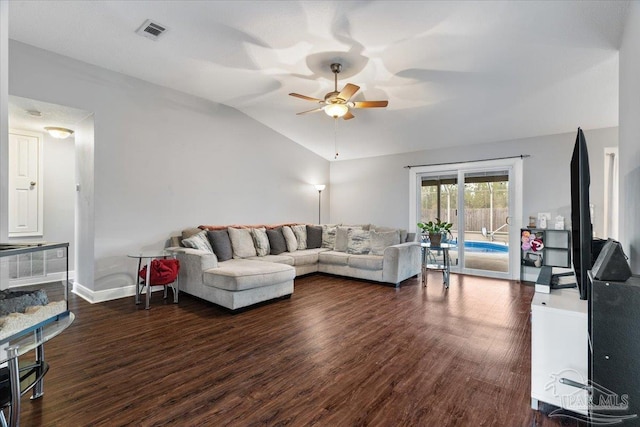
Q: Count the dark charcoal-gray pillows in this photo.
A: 3